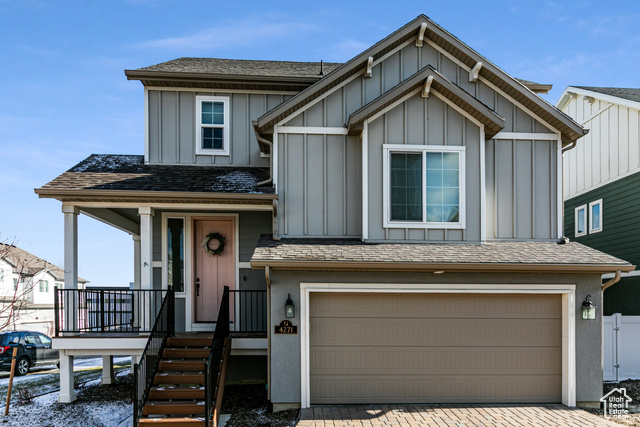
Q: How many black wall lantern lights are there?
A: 2